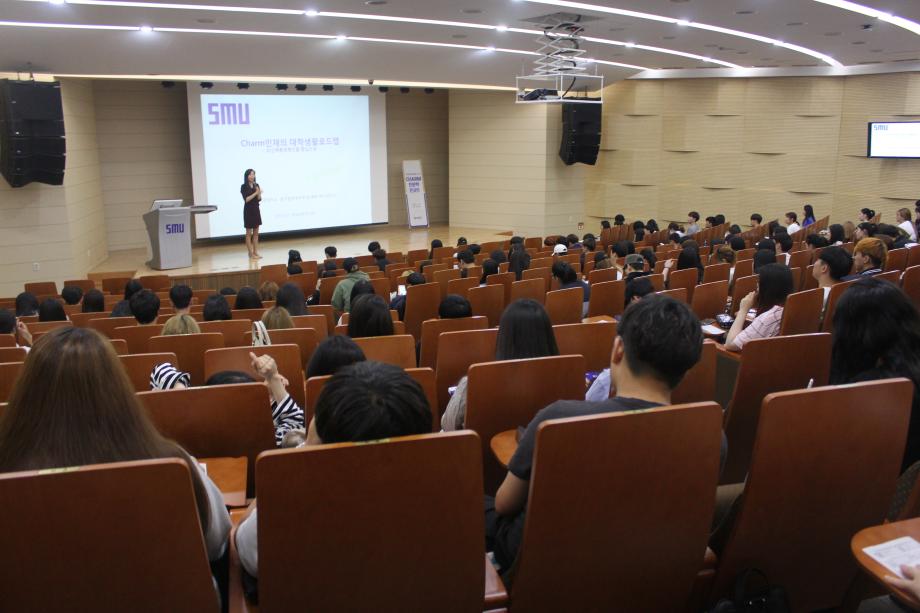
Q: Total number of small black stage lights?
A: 10